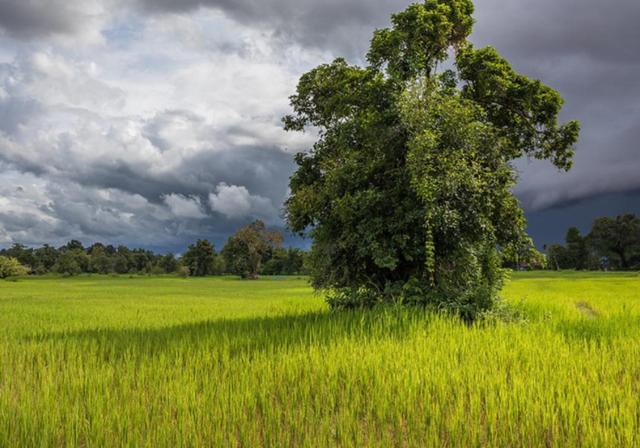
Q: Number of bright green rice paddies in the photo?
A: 1